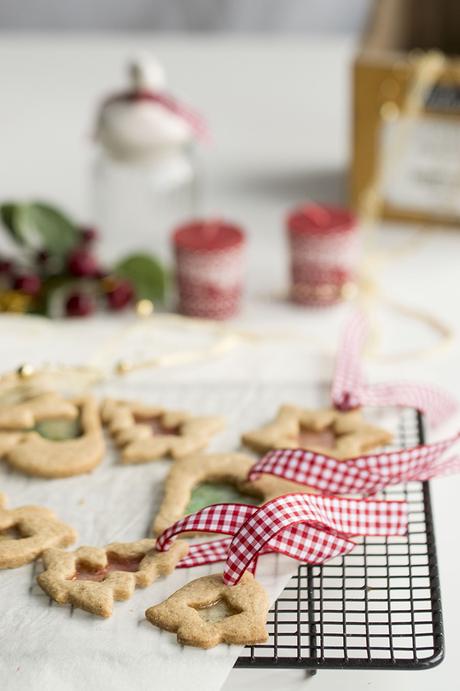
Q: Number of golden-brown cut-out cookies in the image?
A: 8